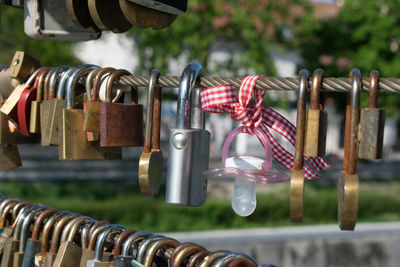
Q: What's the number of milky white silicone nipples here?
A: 1